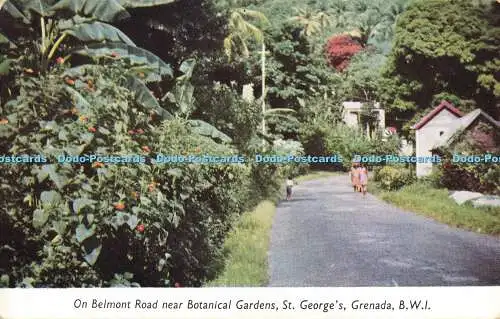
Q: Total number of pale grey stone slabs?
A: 2